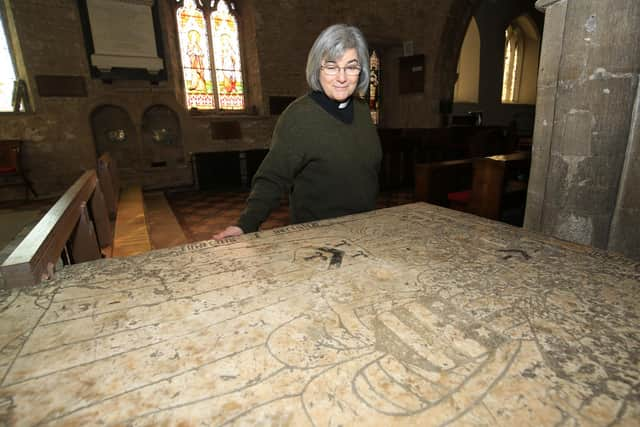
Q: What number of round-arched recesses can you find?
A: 2